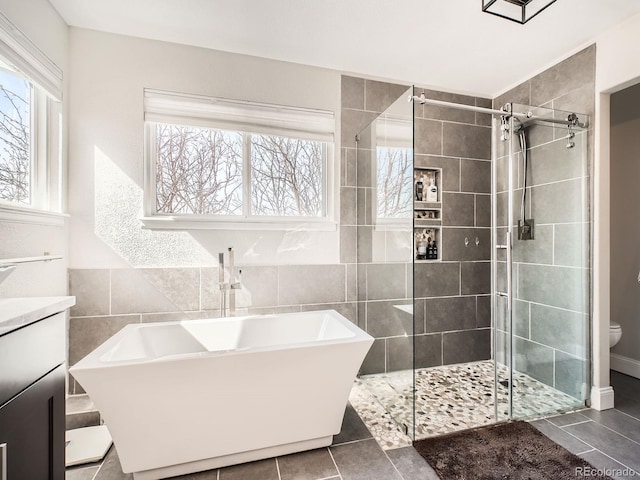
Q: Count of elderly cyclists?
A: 0